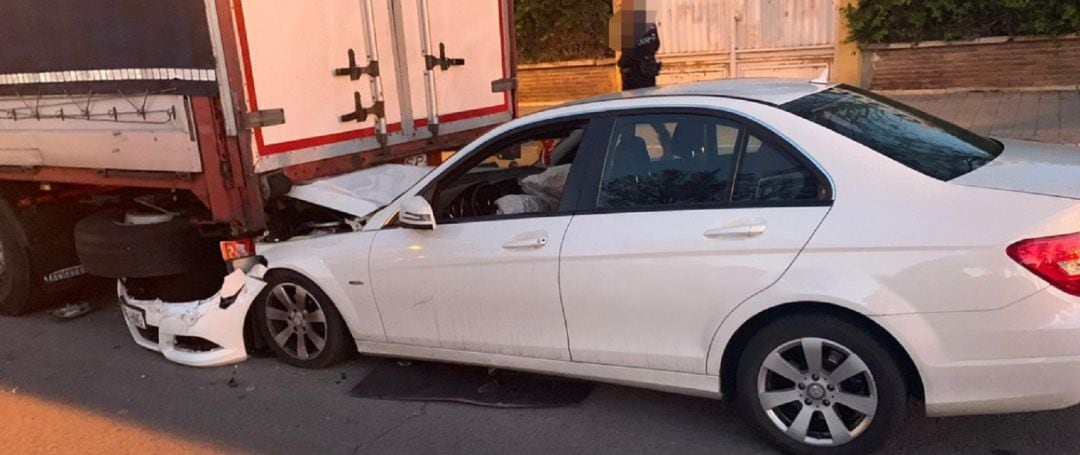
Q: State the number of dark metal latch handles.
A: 3